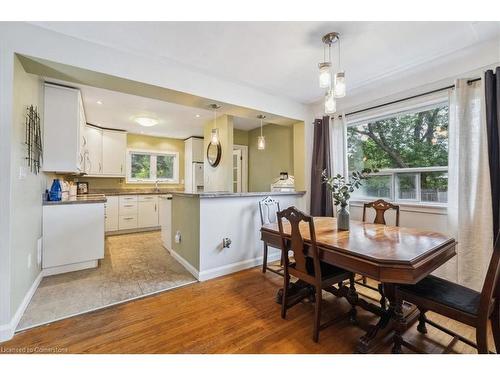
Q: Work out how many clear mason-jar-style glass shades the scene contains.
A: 5